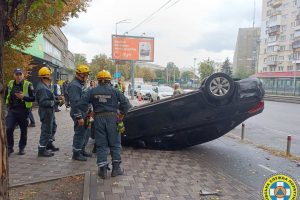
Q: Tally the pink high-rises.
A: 1